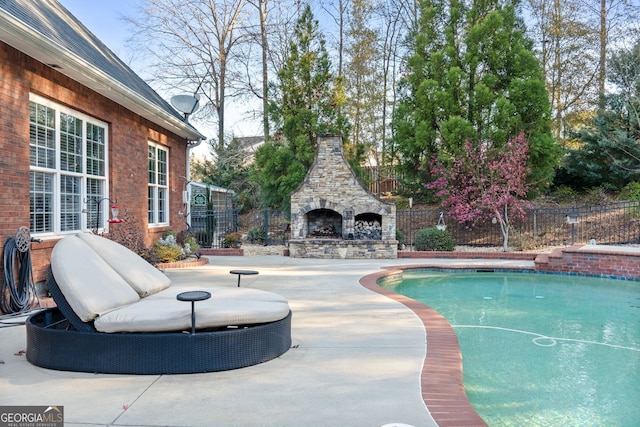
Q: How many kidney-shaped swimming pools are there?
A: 1